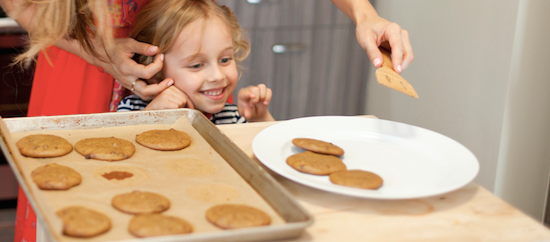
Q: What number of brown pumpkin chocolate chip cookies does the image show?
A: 11